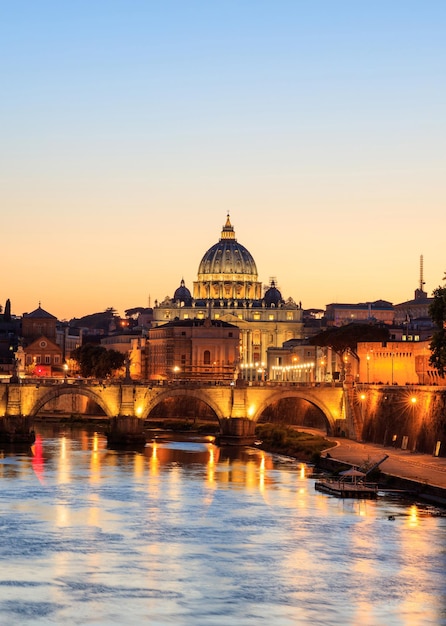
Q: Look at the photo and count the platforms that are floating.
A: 1